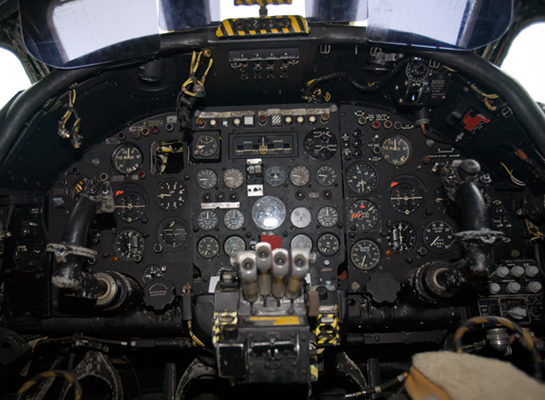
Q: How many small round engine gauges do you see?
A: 12